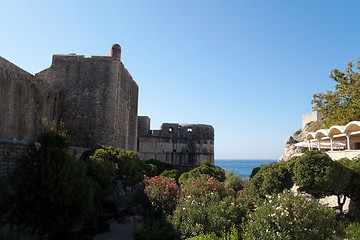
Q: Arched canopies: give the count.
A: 4